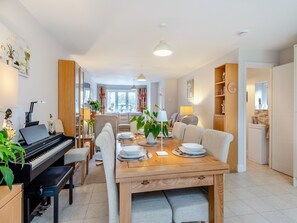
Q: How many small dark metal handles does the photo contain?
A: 2